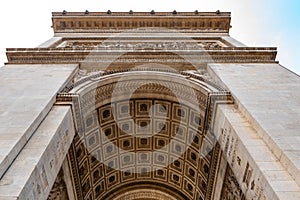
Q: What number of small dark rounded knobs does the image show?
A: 8